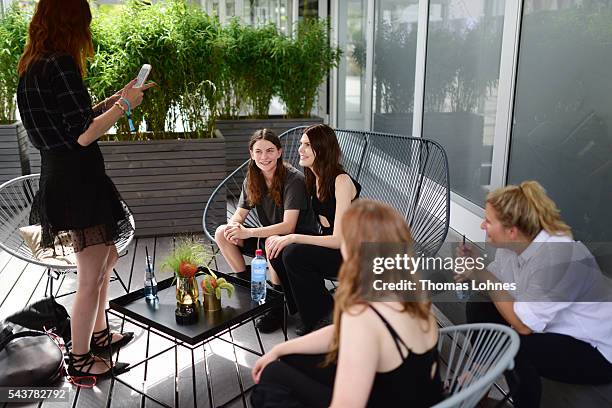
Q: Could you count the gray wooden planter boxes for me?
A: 3